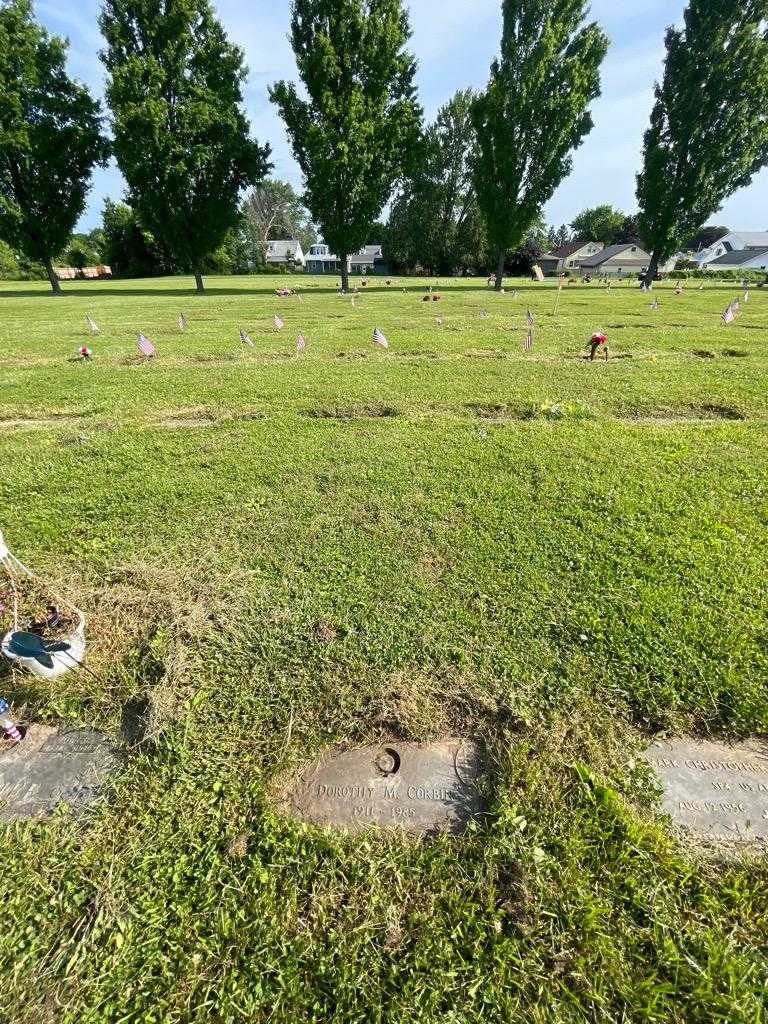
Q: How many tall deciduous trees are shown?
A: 5